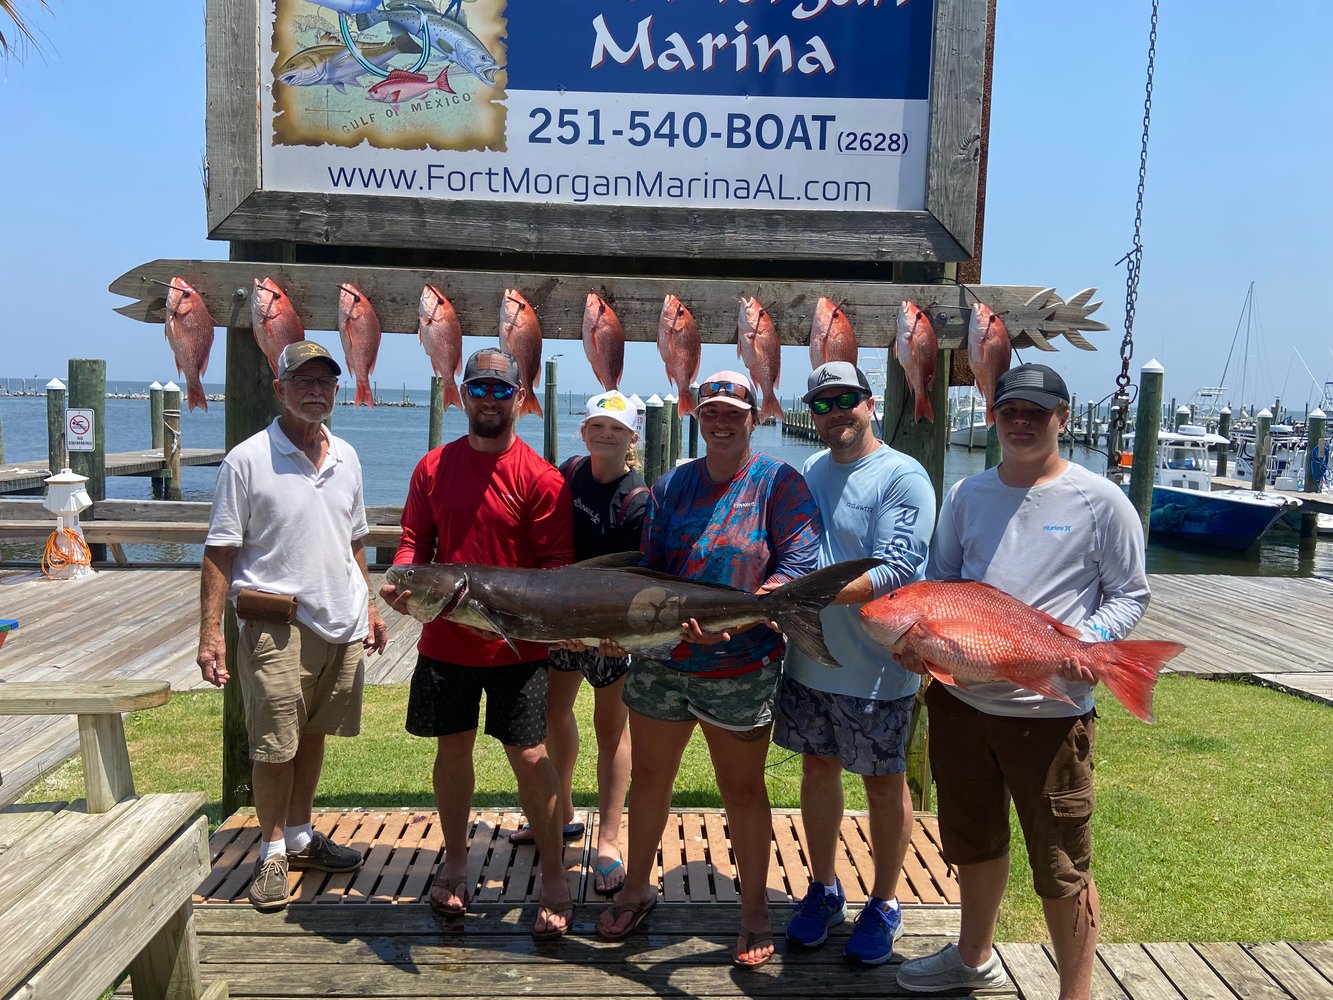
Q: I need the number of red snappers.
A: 12